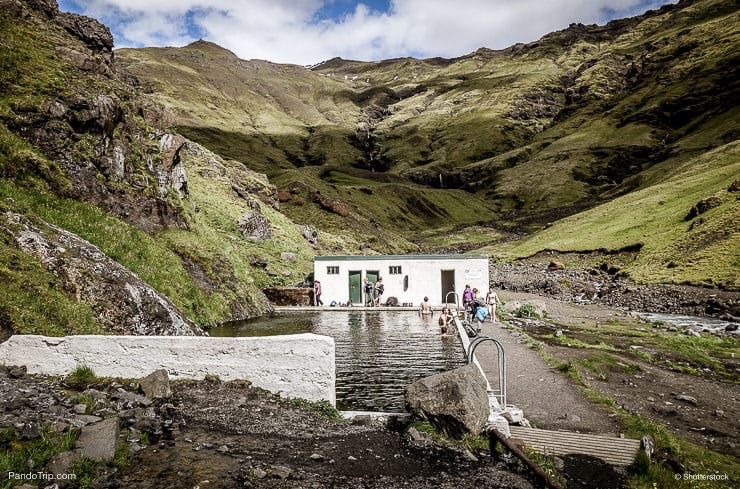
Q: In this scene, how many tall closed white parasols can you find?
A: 0